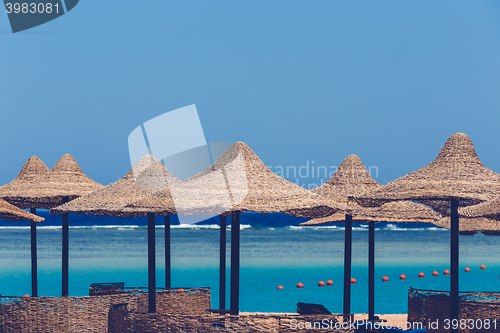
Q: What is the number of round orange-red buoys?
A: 12